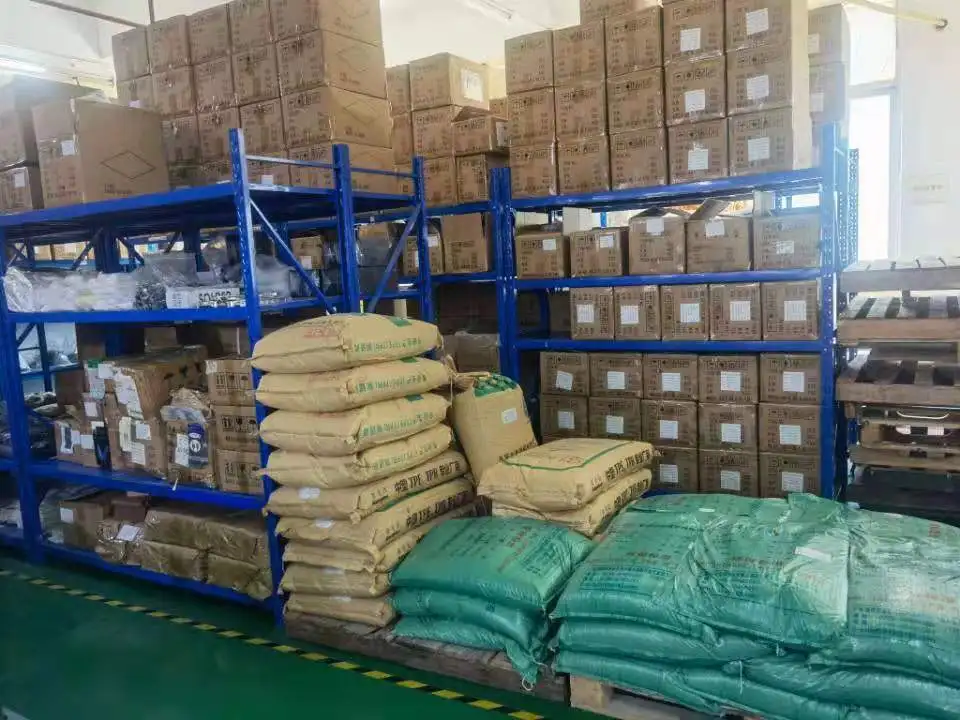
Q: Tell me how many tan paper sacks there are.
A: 12